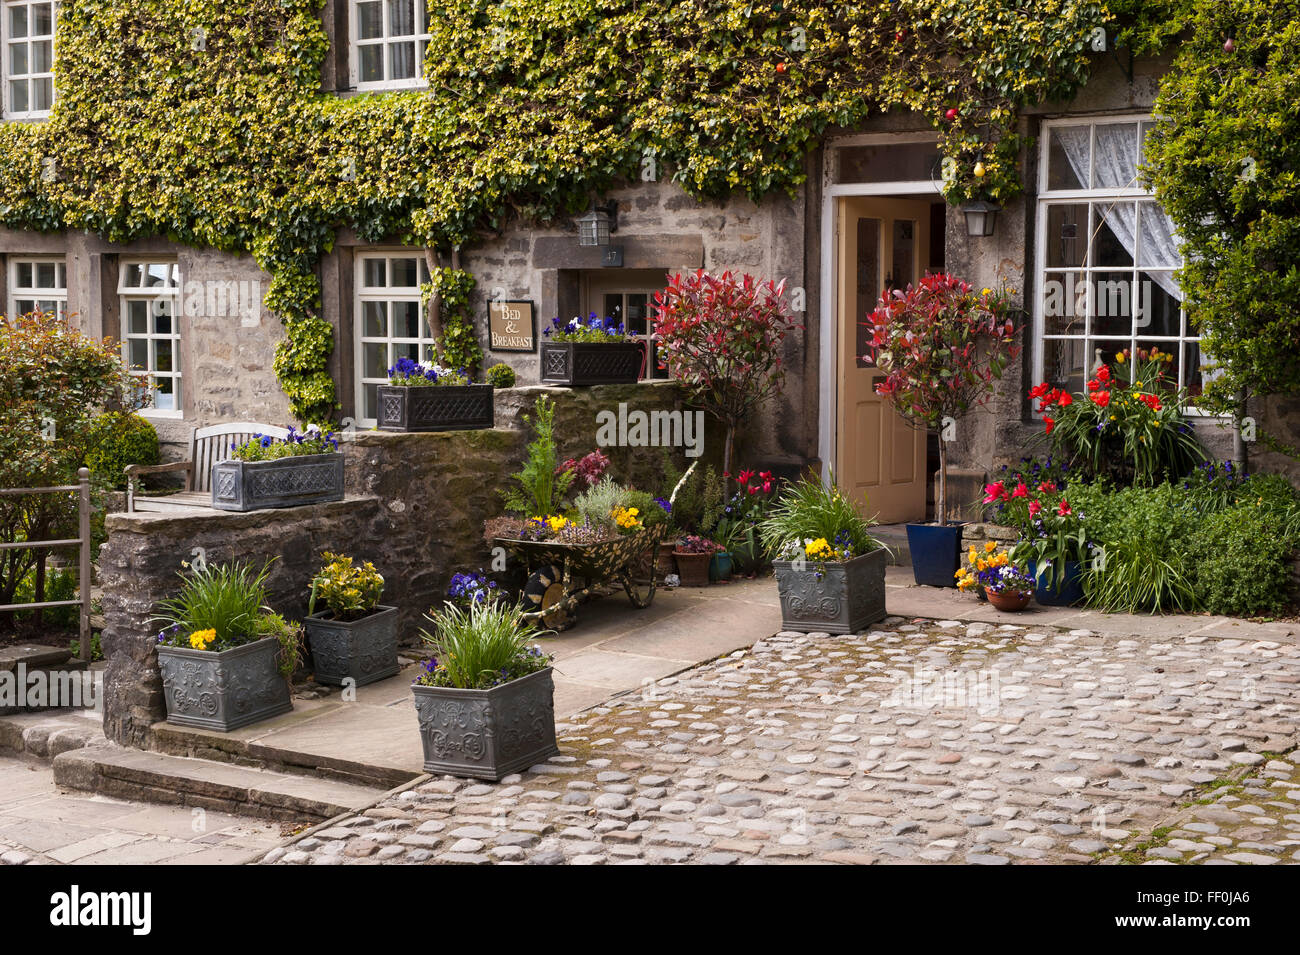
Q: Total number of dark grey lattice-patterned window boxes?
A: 3